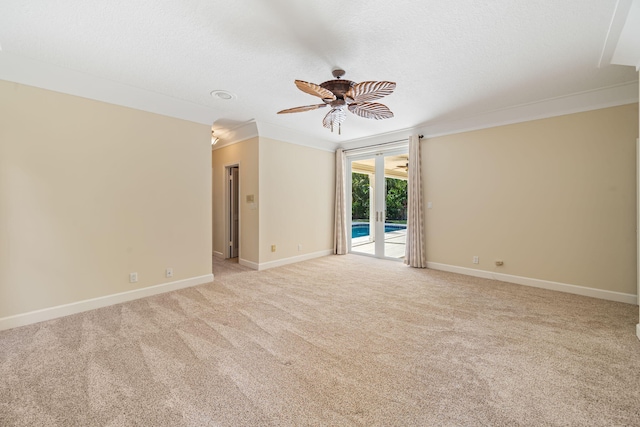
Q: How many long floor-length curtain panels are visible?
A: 2